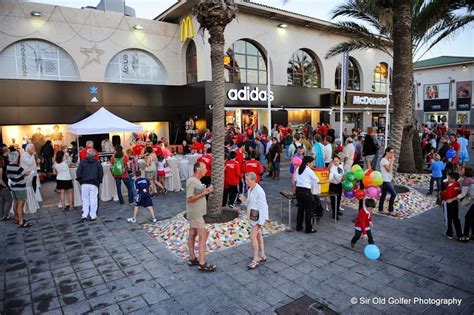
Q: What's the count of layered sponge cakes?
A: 0